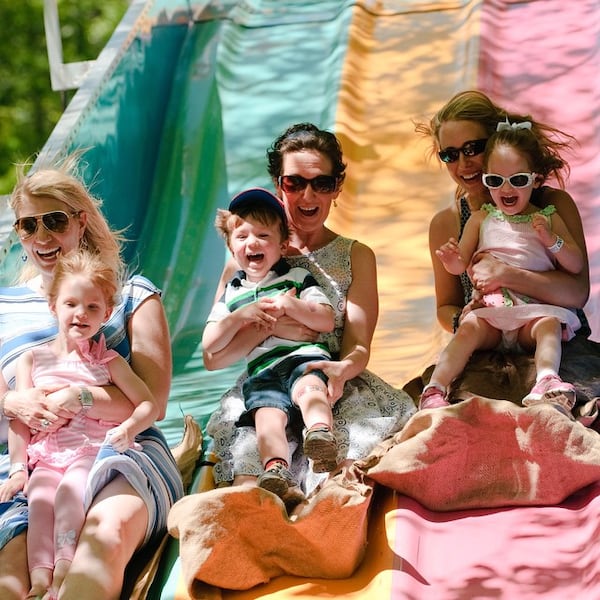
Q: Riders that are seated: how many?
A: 6